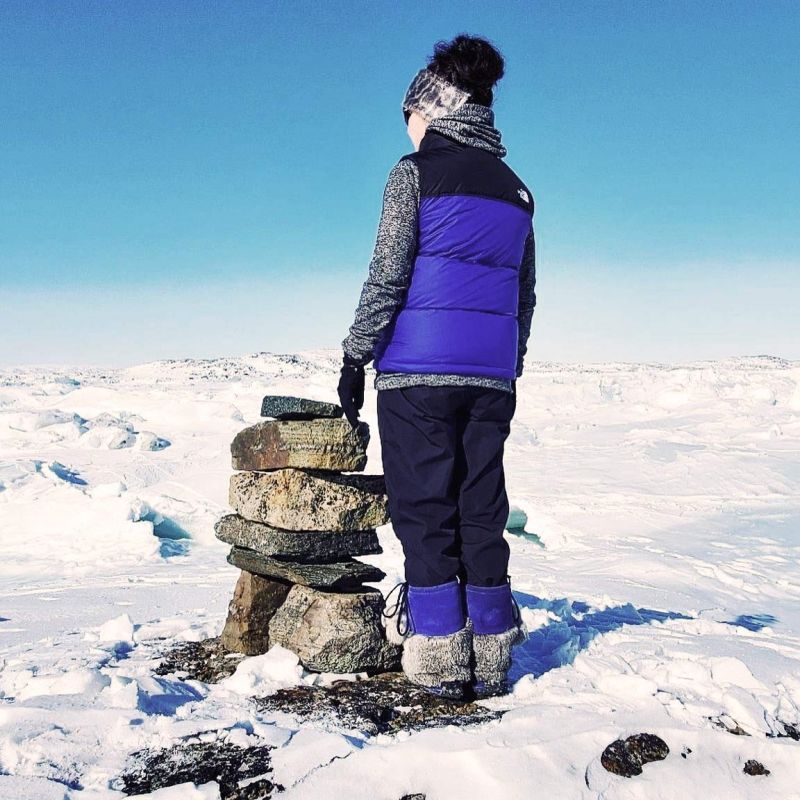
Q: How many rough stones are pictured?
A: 7